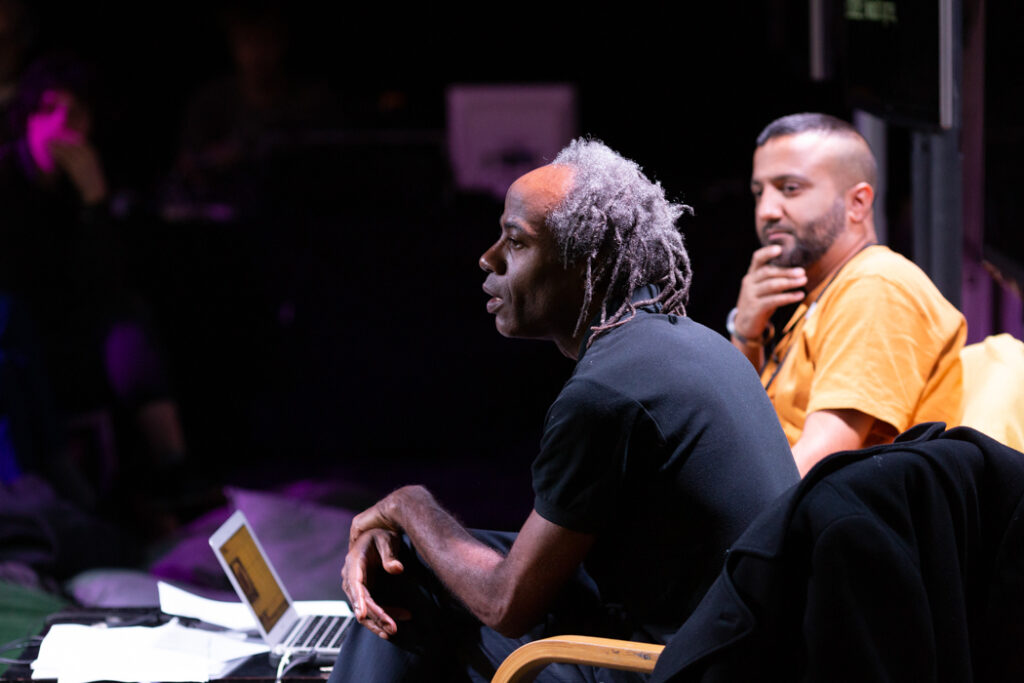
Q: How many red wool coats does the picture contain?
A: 0